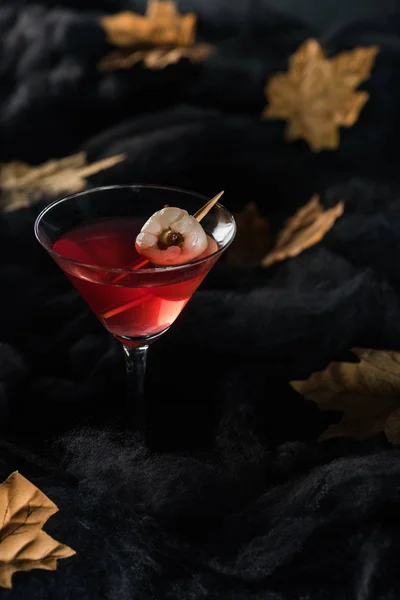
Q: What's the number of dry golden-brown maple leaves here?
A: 6